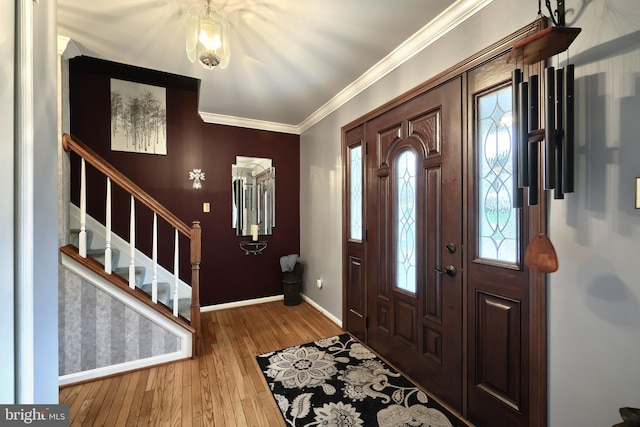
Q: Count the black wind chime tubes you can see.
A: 6